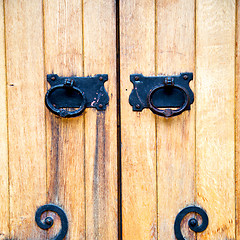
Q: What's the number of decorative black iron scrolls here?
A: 2